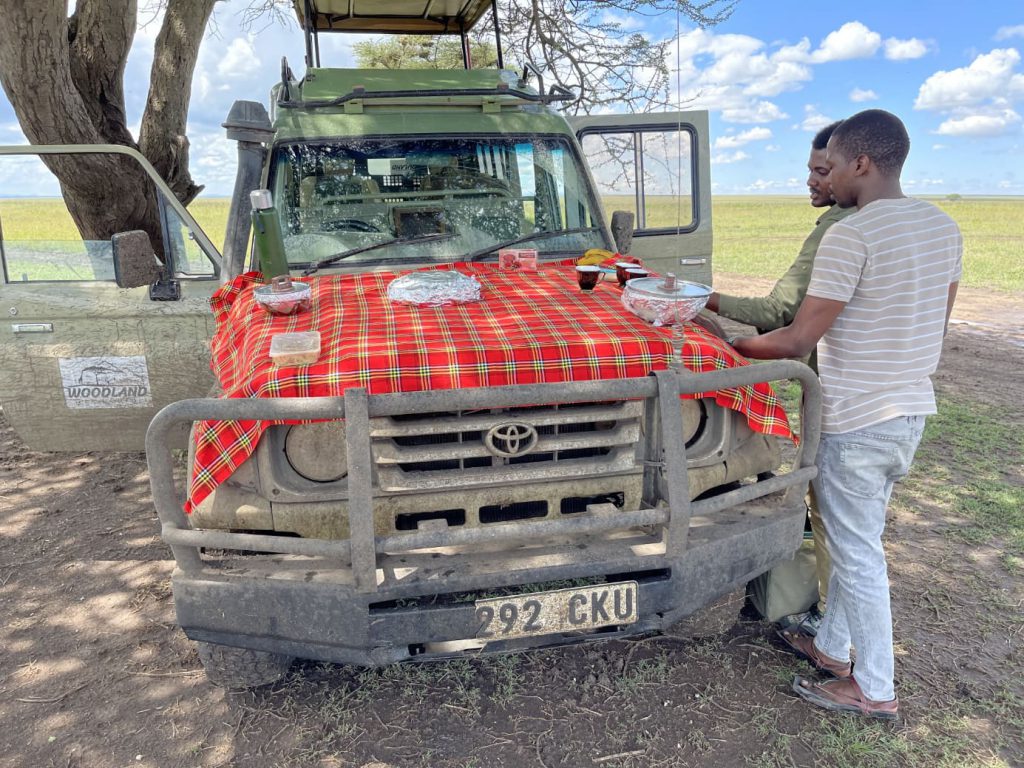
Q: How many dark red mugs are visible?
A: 3